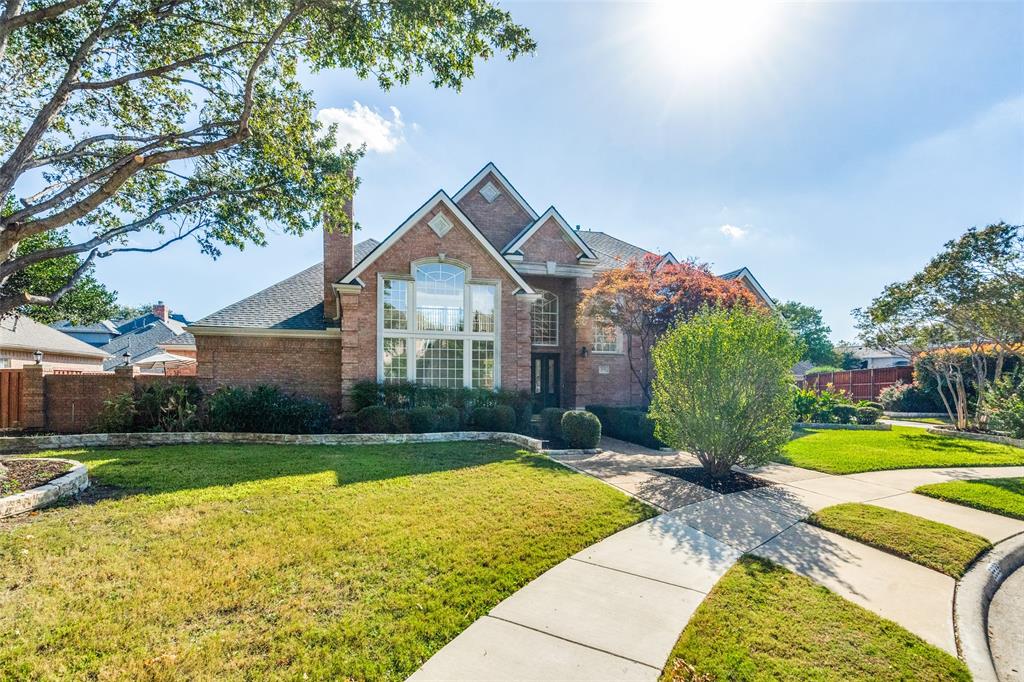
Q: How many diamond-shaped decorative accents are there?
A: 2